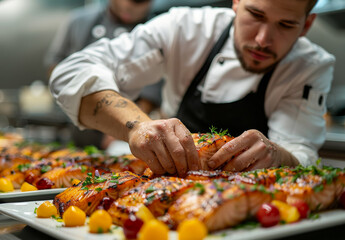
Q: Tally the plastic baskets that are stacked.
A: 0